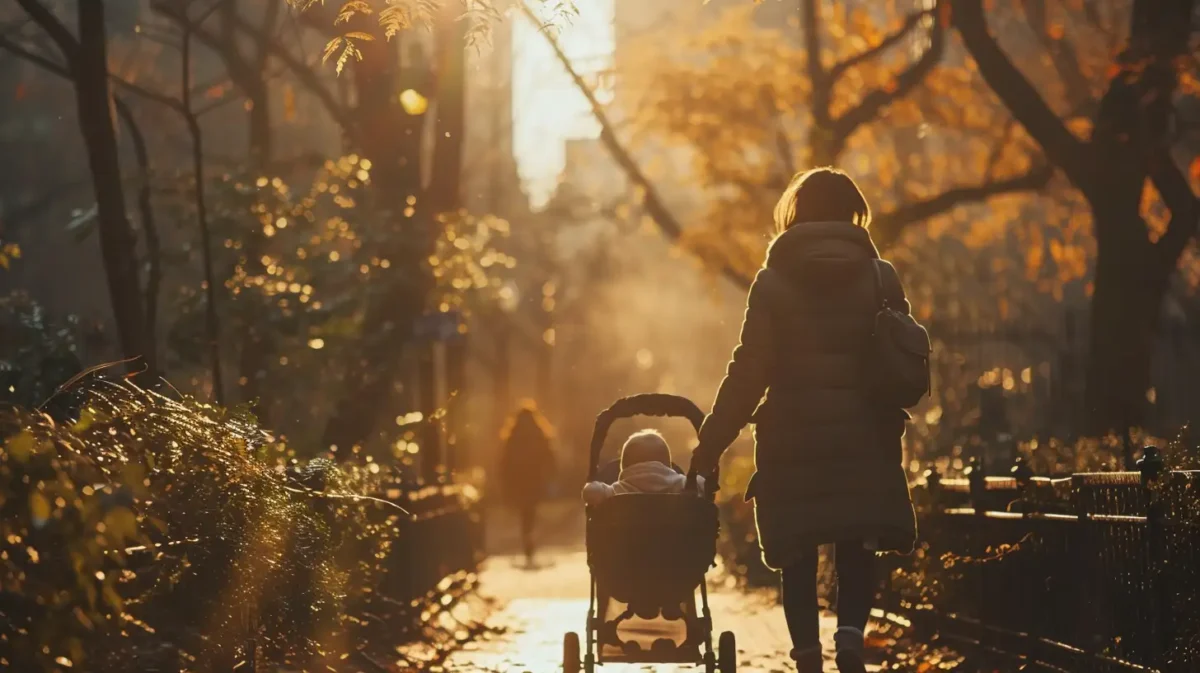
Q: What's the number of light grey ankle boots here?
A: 2